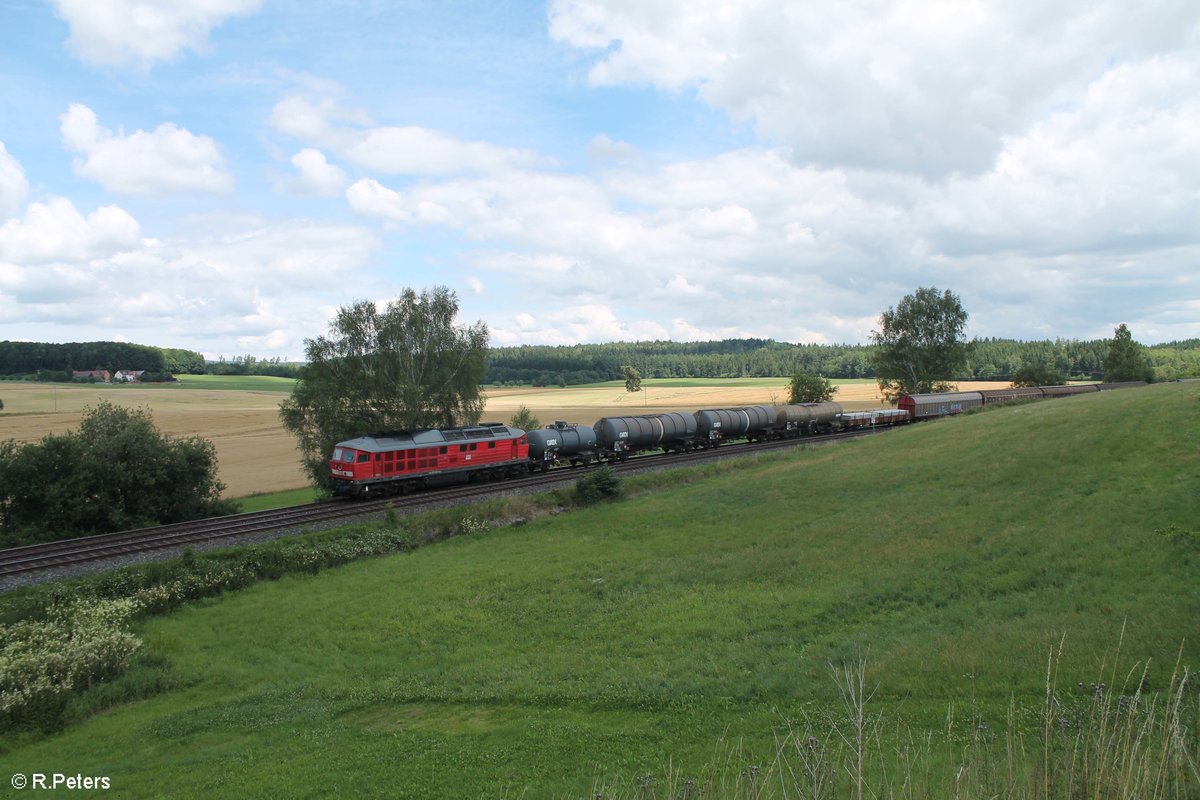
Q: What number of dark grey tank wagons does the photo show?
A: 3